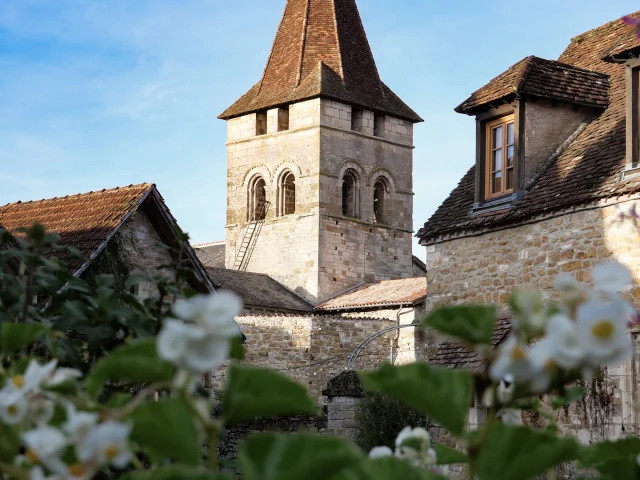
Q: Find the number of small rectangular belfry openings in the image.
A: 4